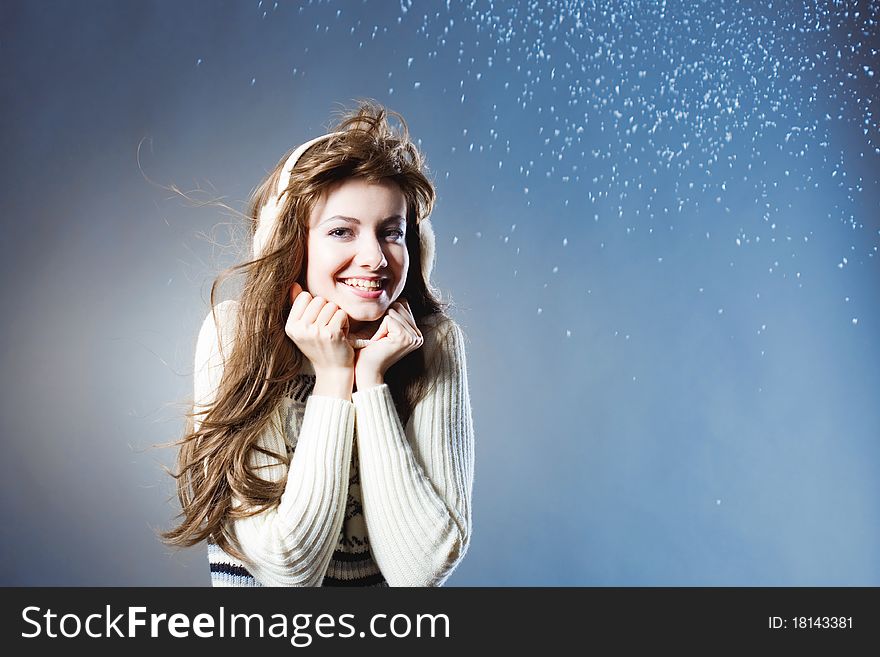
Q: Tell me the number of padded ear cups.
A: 2